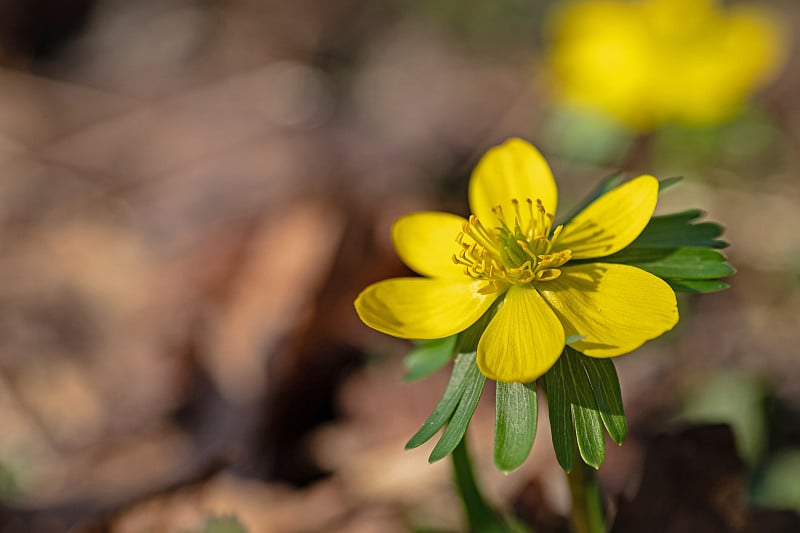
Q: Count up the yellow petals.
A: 6